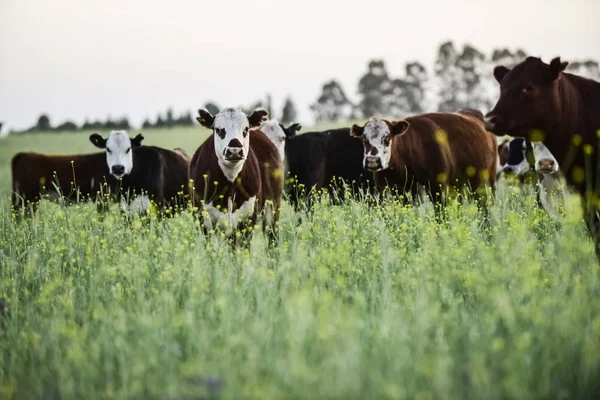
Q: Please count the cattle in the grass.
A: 8